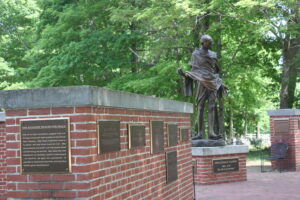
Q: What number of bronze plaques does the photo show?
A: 9